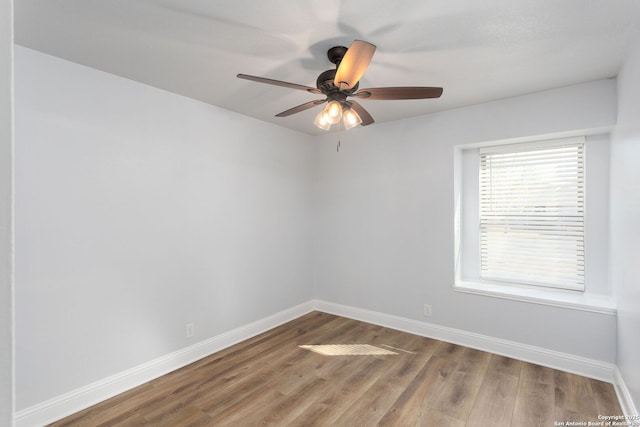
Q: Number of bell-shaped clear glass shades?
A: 3